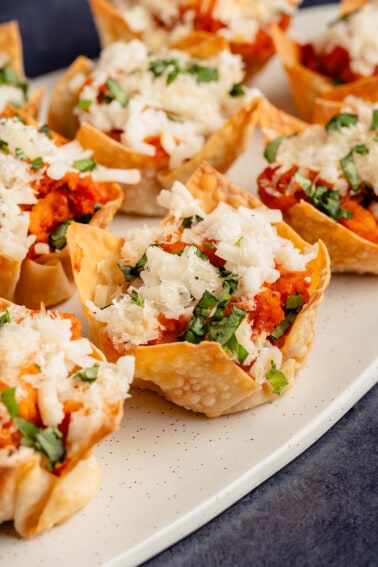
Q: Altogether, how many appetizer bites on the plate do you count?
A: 8